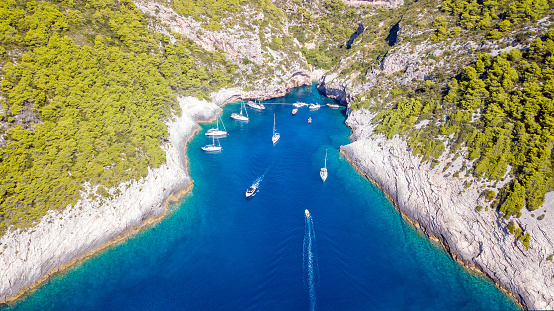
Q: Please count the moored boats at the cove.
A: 12